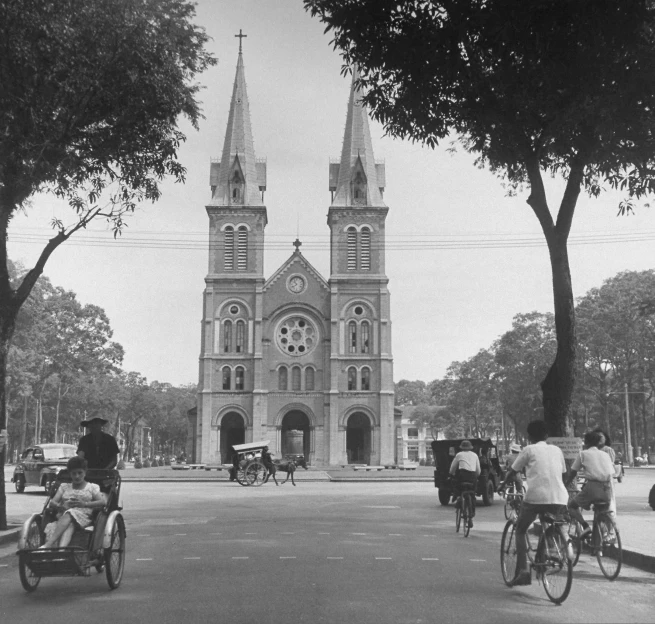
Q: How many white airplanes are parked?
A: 0